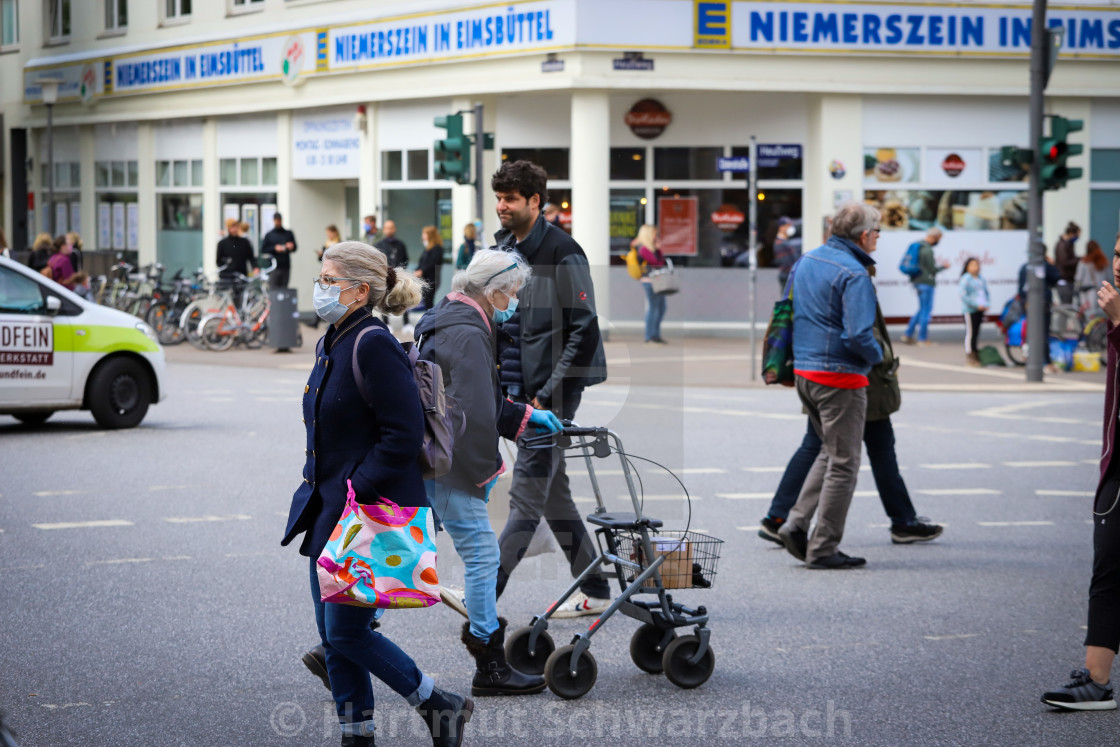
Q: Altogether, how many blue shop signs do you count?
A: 3